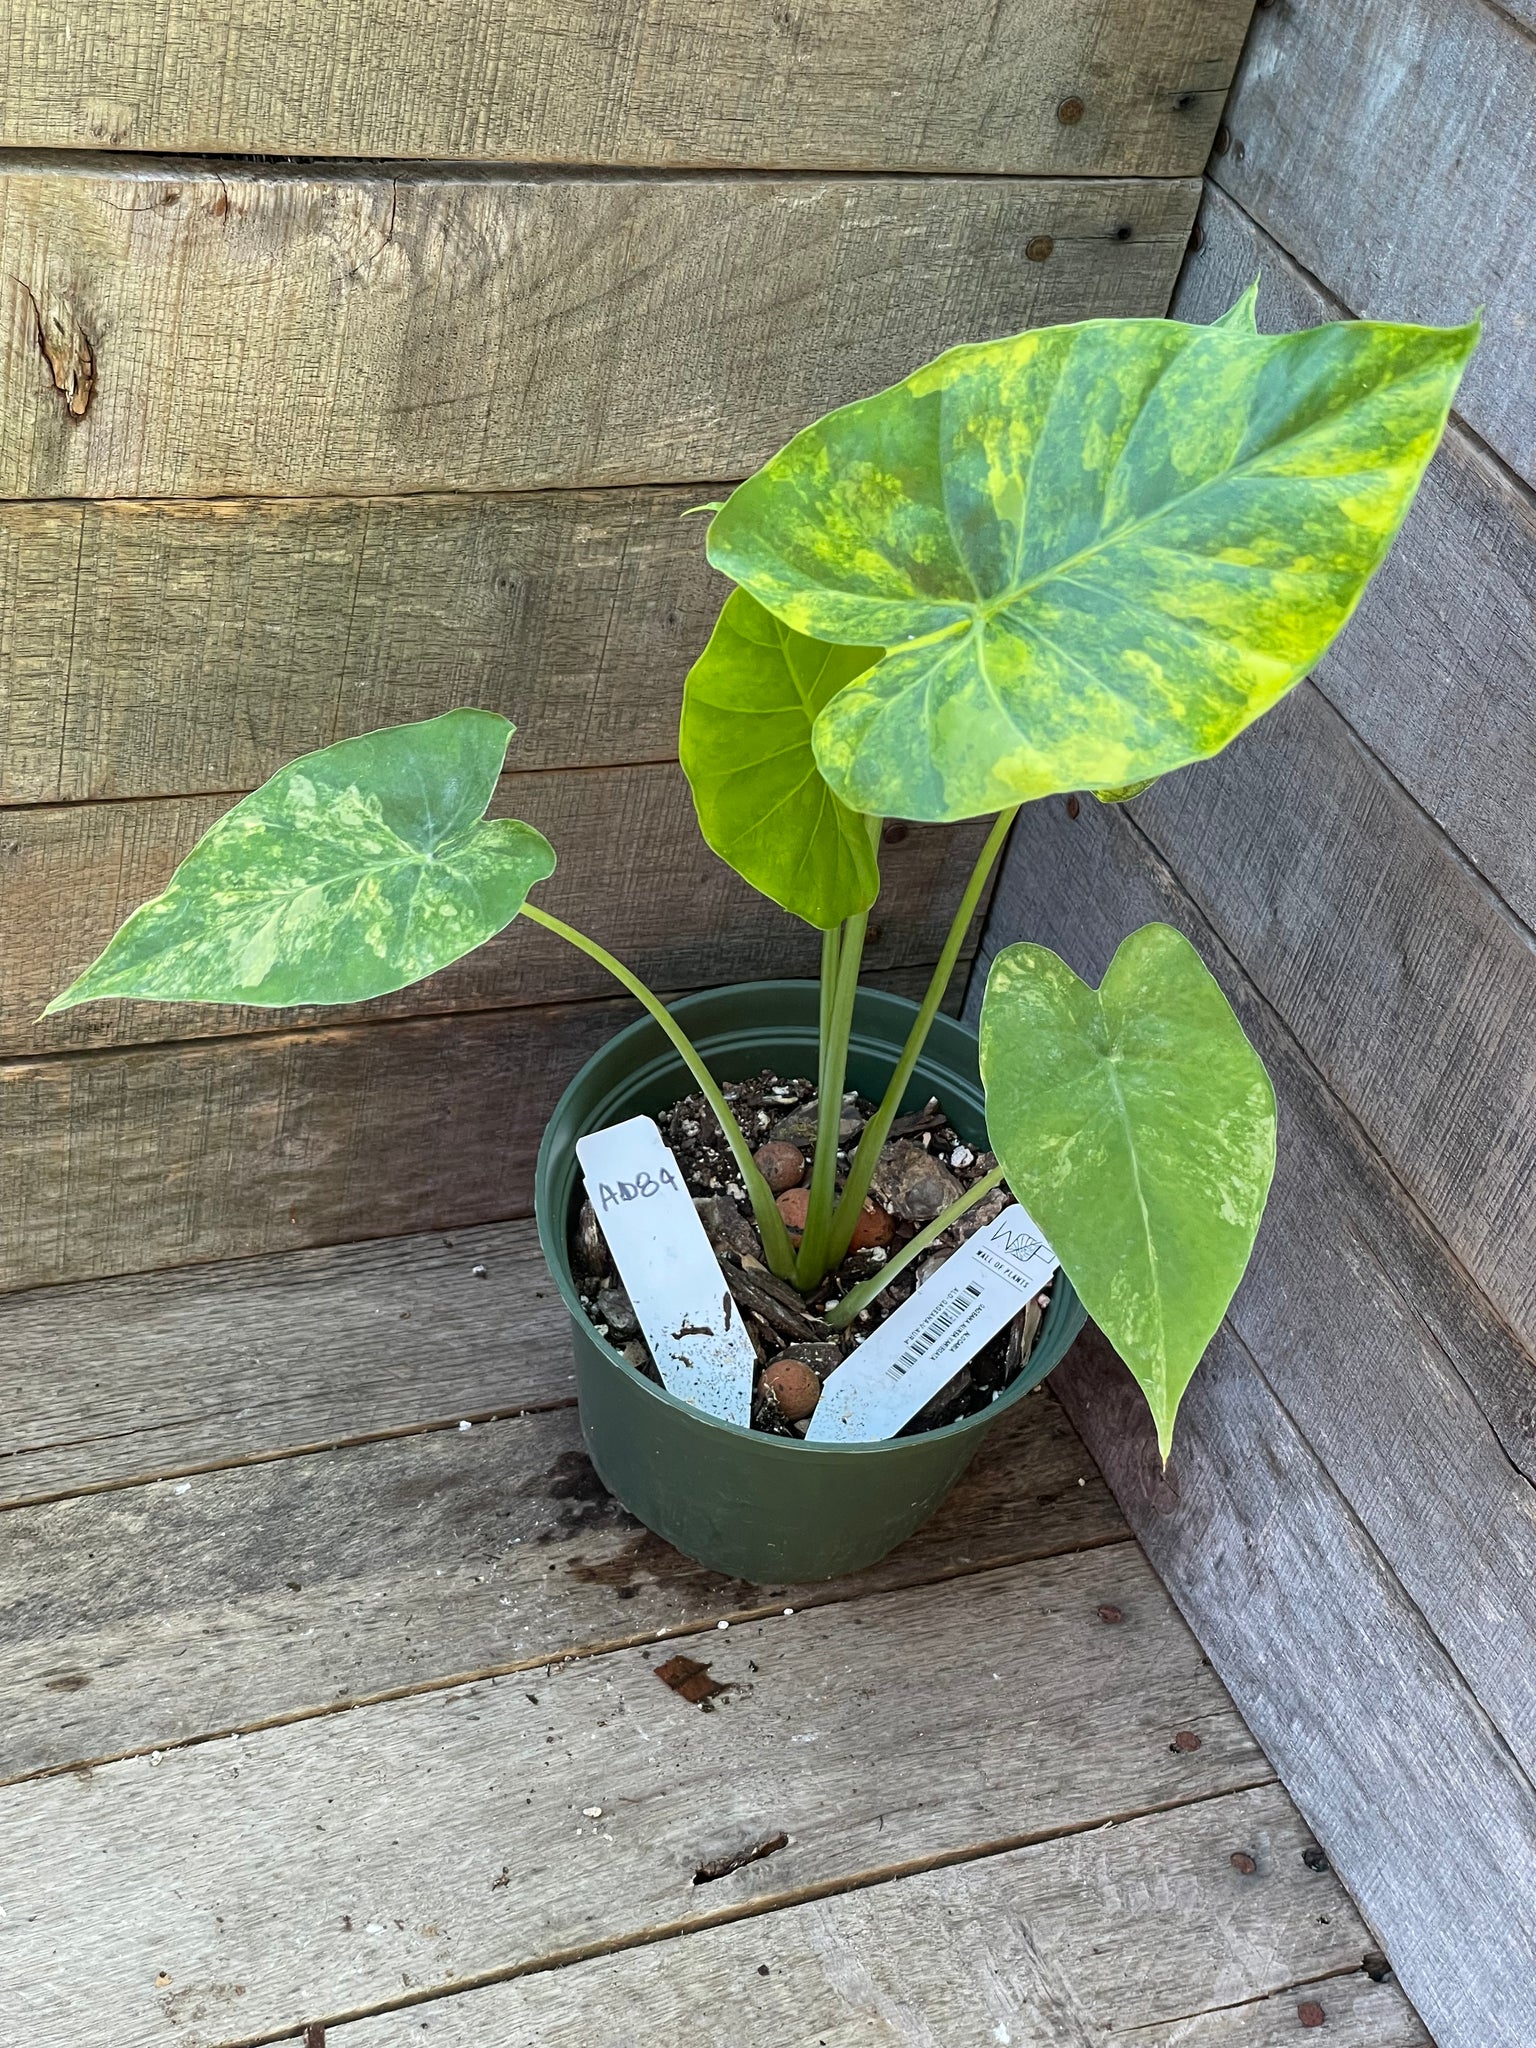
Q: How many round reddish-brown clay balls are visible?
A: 4